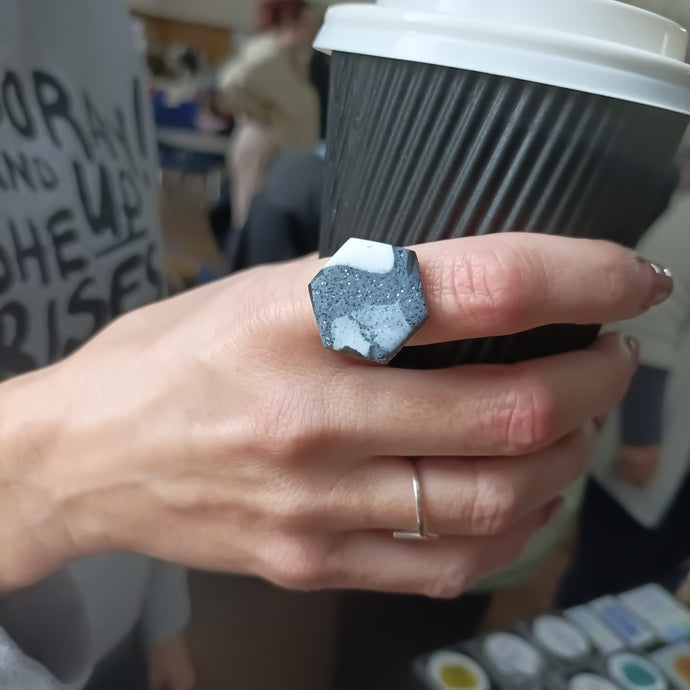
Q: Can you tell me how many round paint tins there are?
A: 5